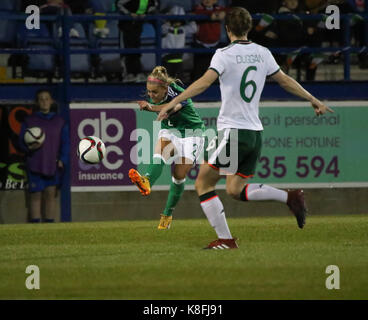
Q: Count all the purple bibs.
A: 1